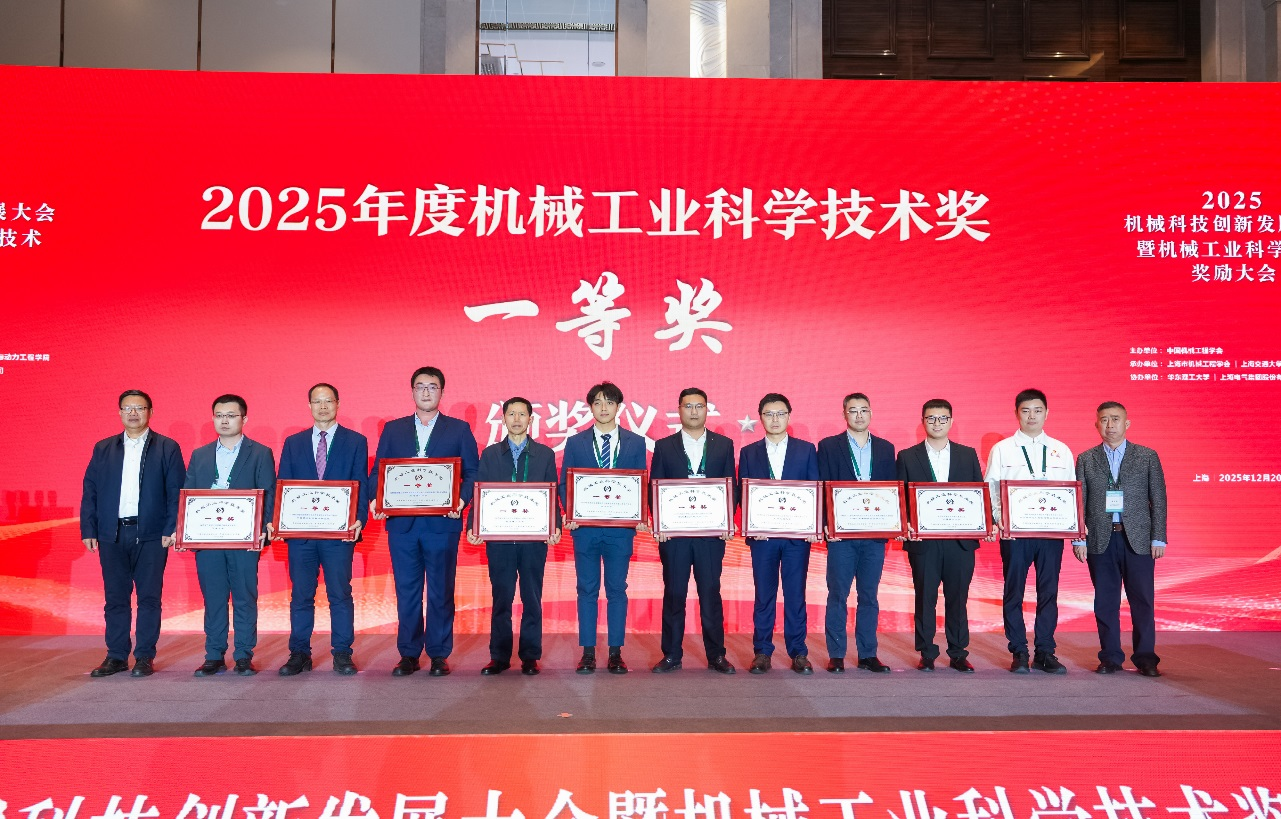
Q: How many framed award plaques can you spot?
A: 10